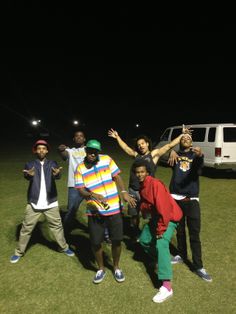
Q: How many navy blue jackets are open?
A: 1